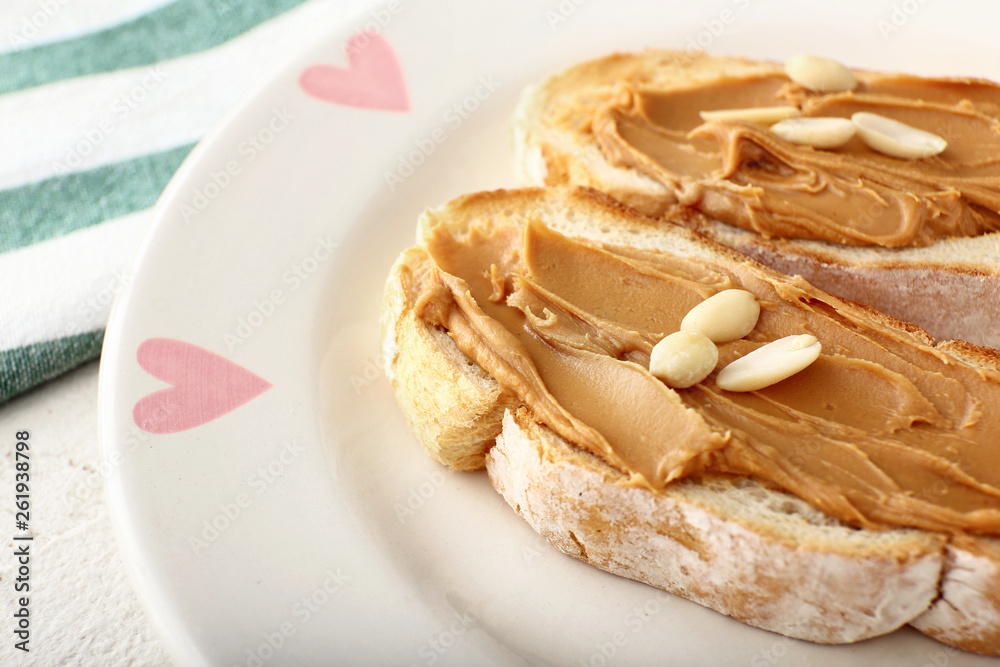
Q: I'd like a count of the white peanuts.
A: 7